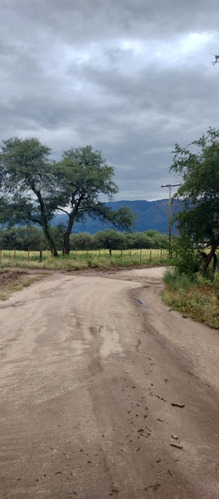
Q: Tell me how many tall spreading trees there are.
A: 2